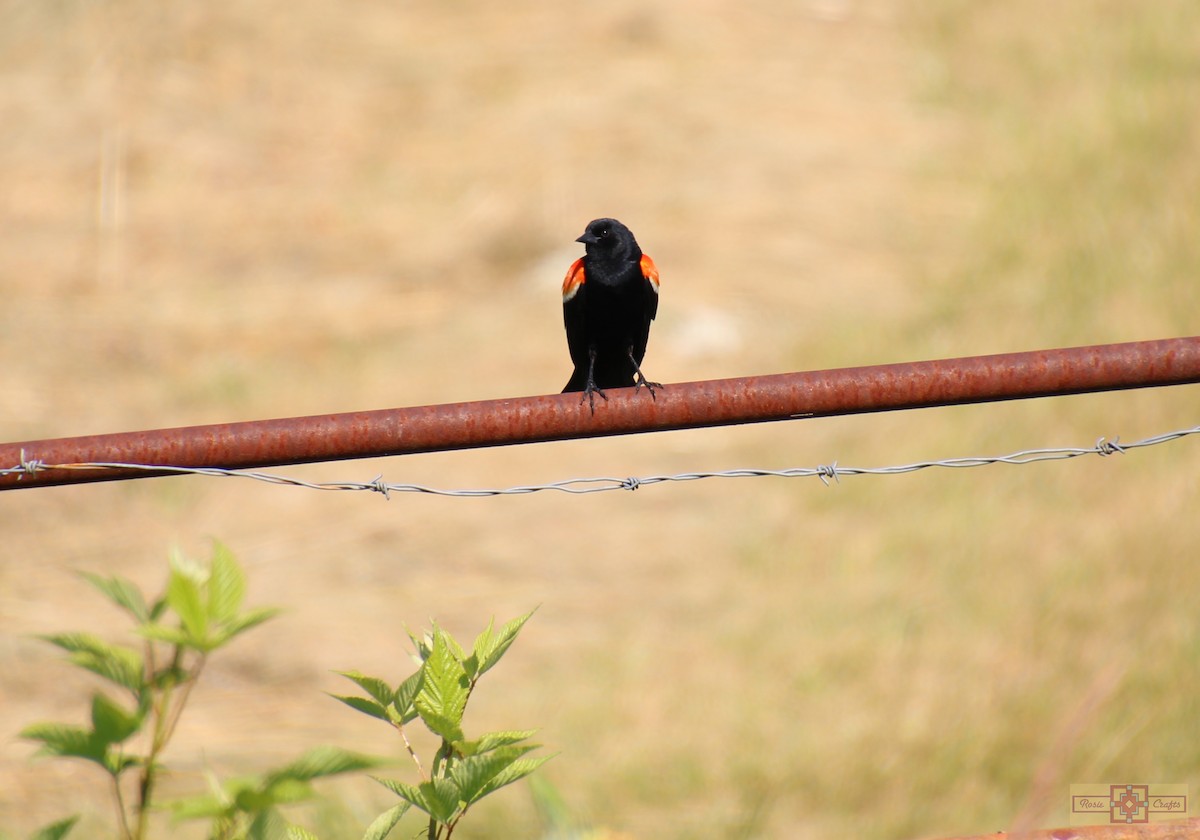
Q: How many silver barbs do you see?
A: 5